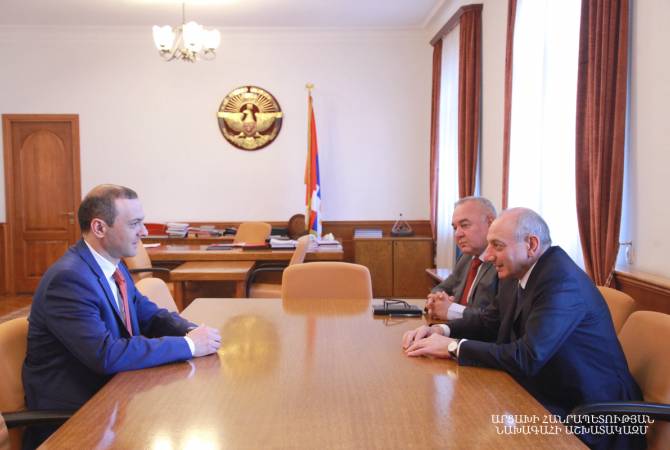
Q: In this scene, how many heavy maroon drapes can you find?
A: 4